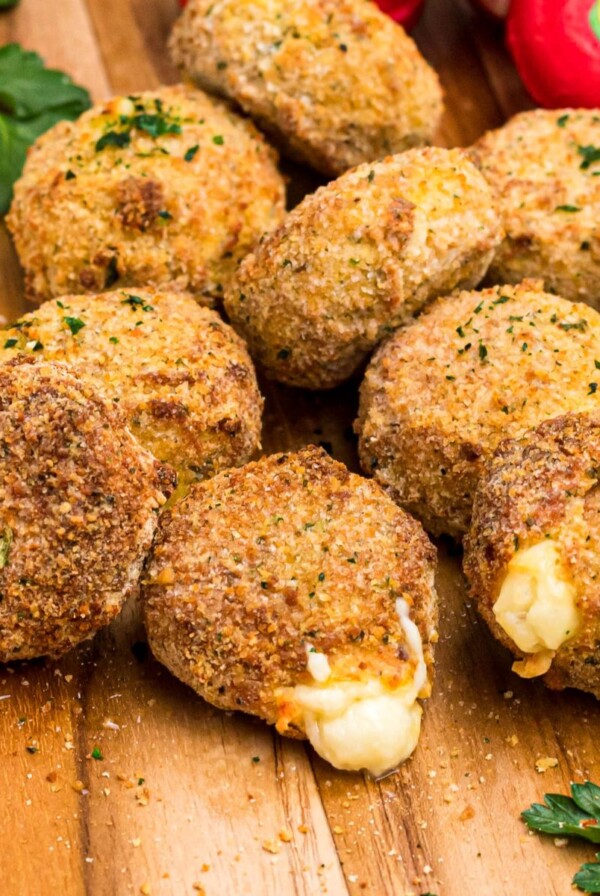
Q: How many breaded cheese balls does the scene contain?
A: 9